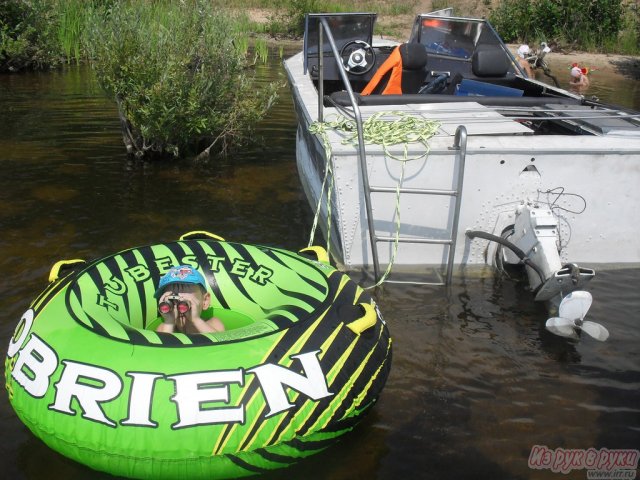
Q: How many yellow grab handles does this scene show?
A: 4